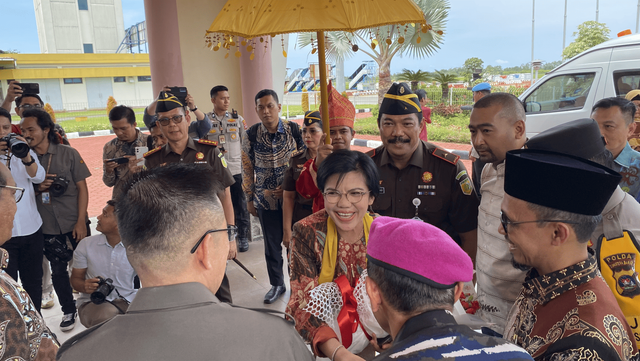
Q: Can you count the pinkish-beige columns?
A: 2